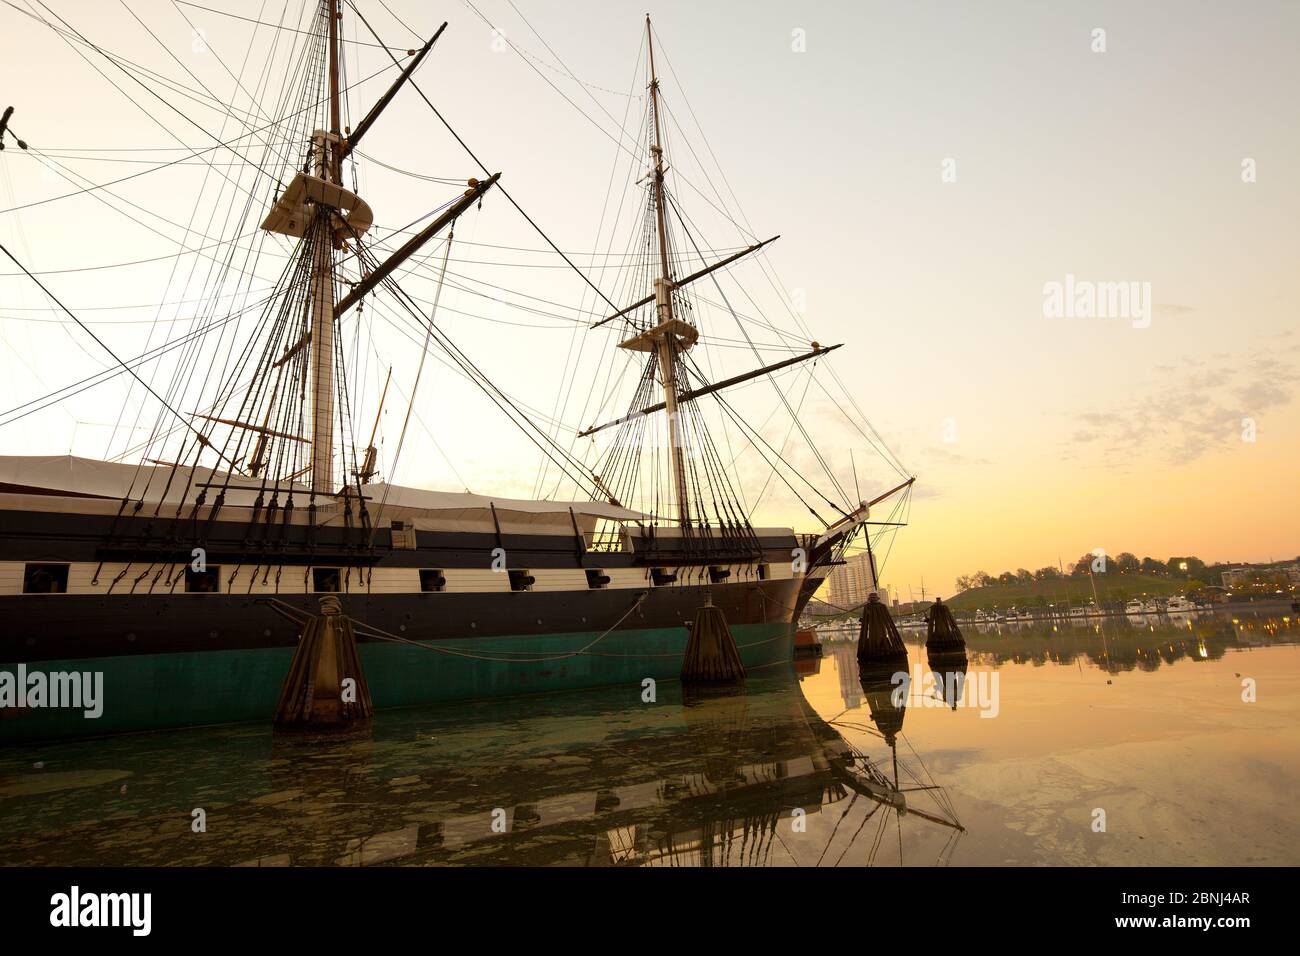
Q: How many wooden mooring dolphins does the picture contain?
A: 4